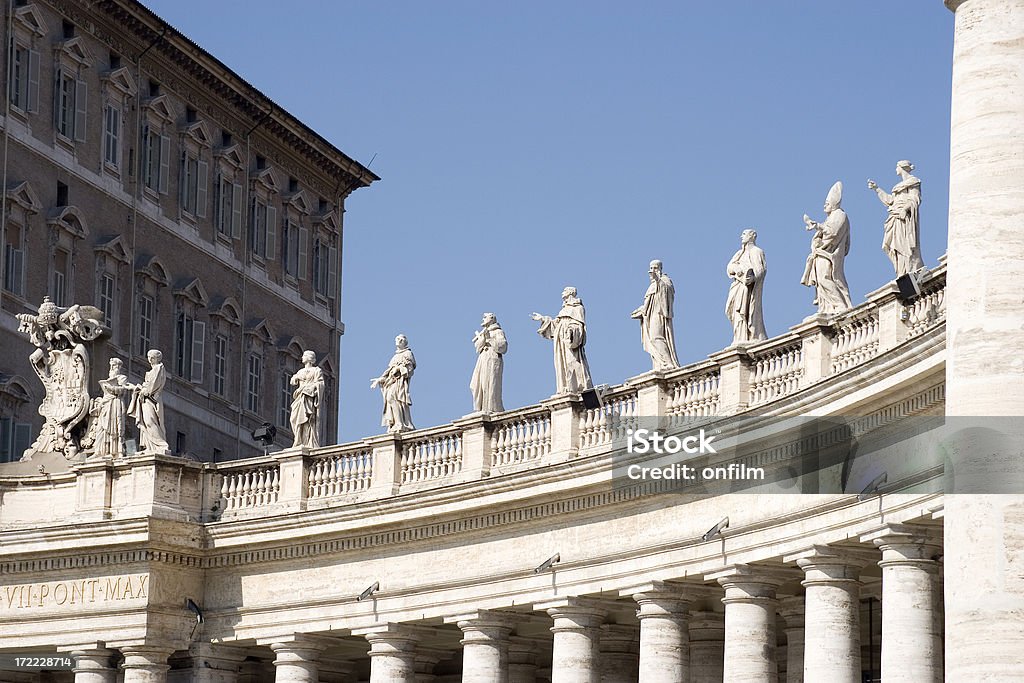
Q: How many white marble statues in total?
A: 10